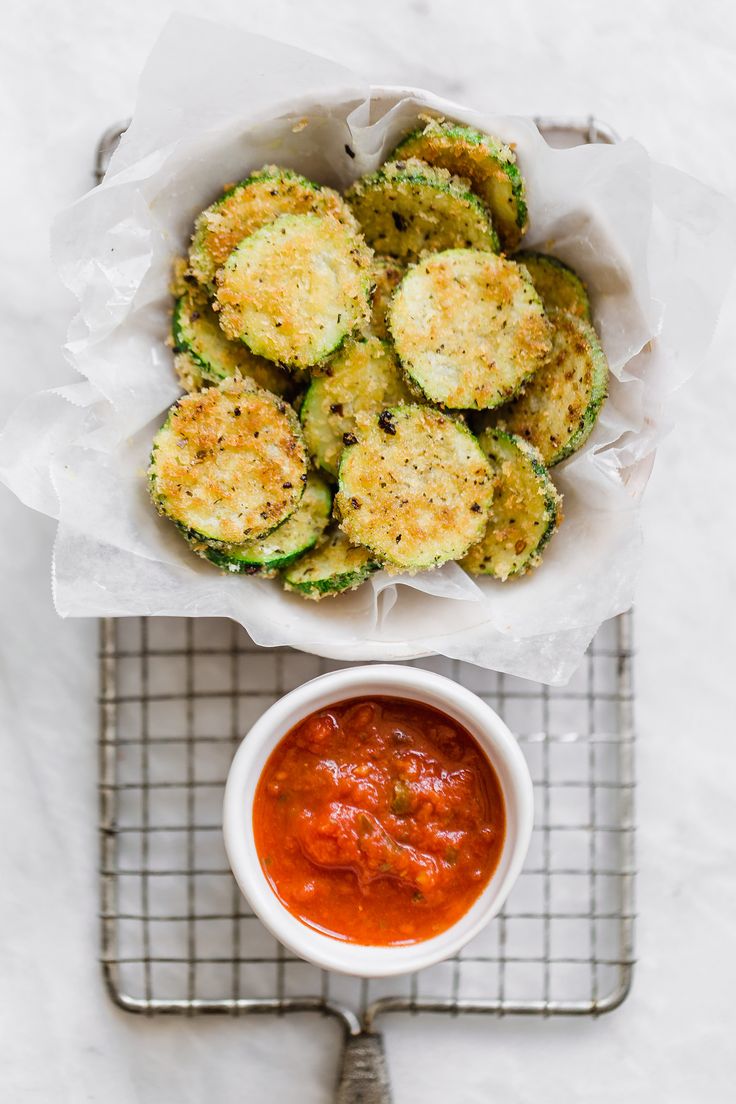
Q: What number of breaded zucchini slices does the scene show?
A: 15